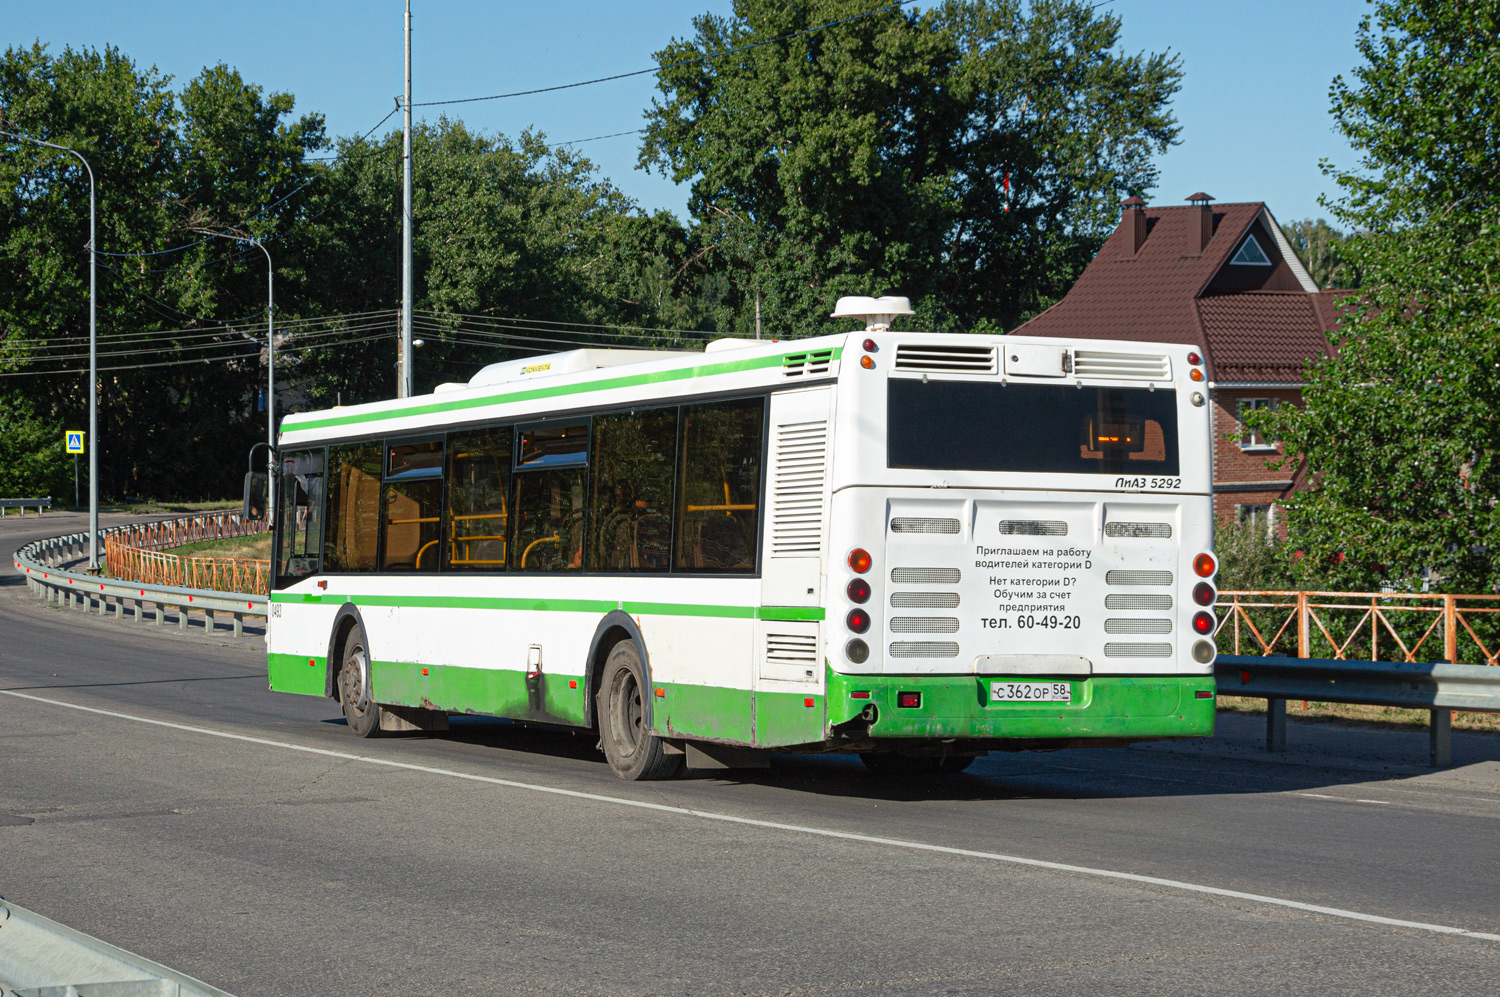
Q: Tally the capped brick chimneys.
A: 2